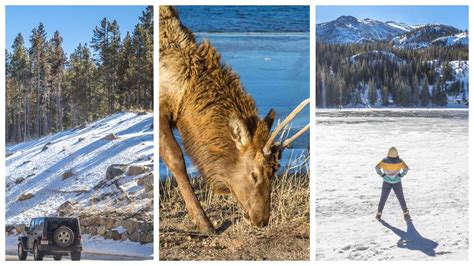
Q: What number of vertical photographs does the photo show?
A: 3